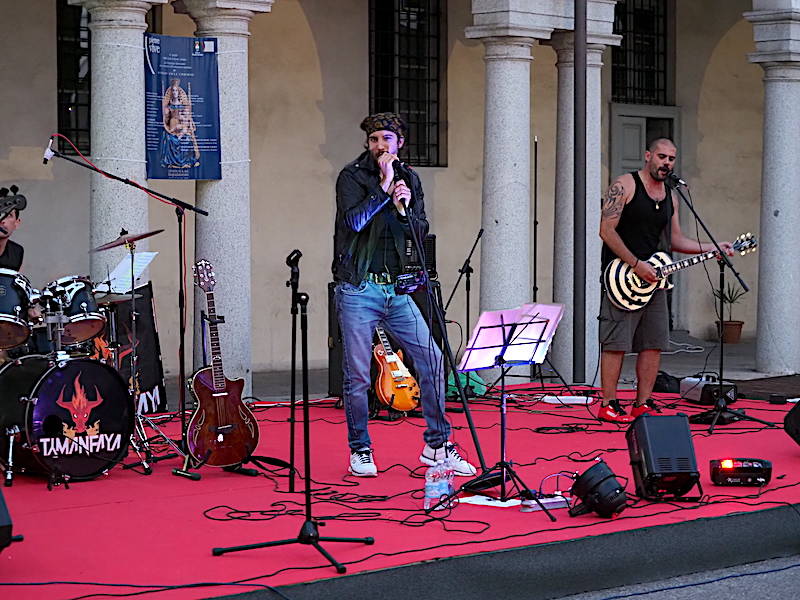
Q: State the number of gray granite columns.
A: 5